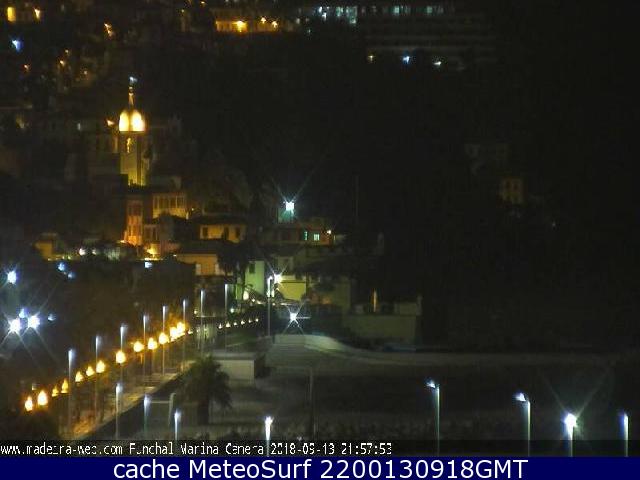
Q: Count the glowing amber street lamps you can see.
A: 13